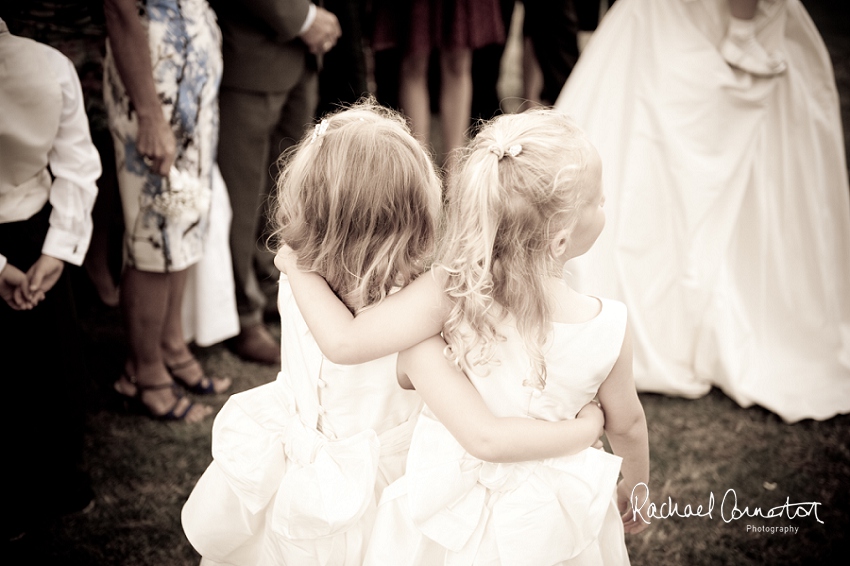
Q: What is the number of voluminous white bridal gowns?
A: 1